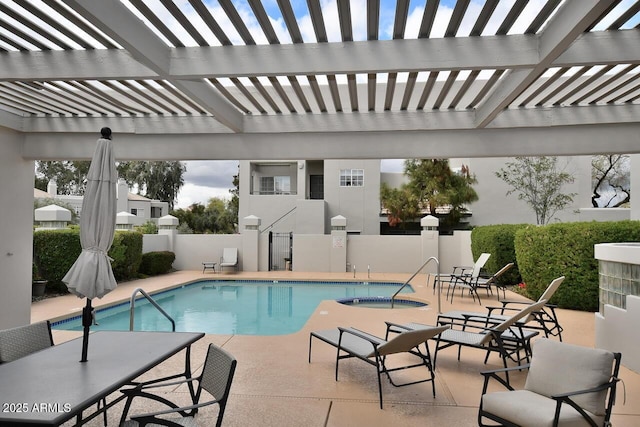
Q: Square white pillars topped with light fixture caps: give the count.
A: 6